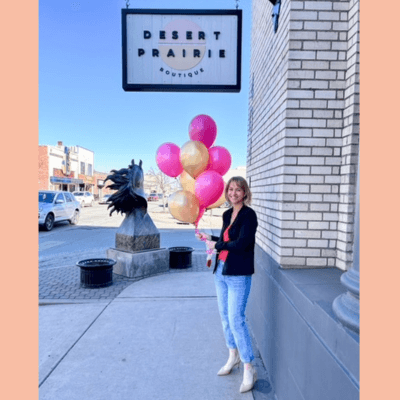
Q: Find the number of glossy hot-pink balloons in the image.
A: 4